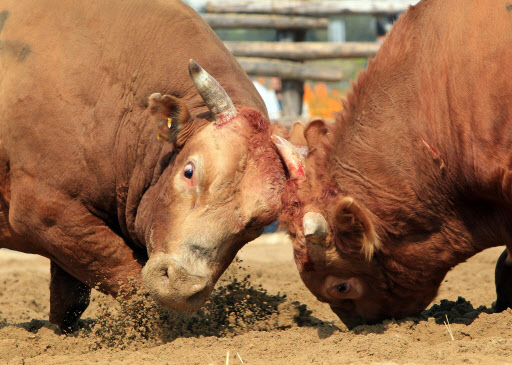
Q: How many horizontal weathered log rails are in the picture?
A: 4